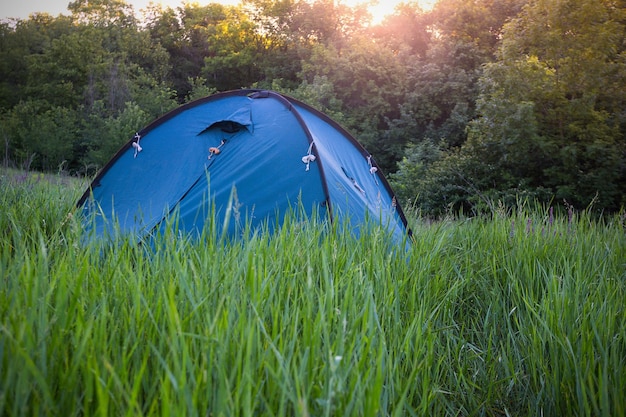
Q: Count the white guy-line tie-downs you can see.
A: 3